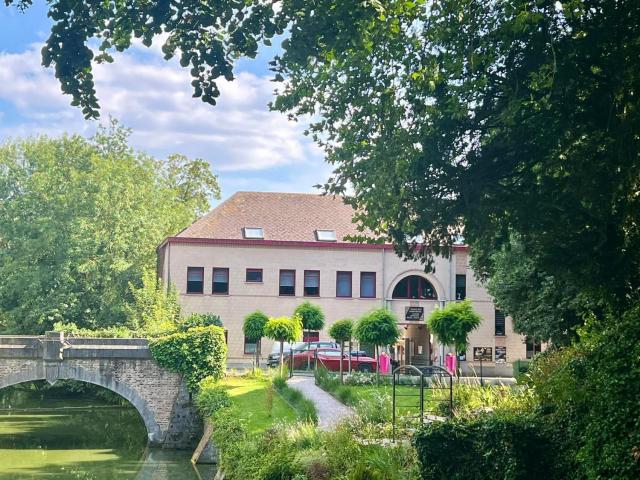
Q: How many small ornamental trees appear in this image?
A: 6